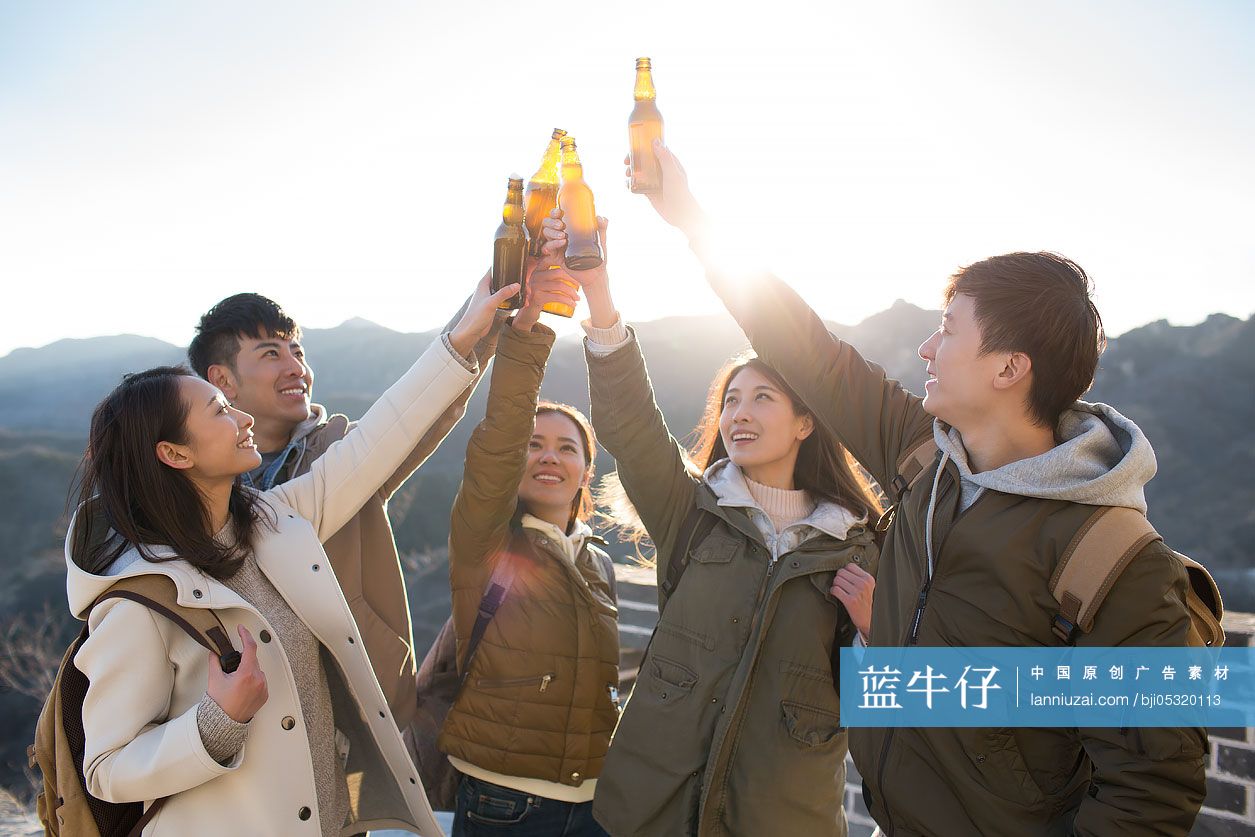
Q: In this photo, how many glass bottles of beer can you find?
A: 5